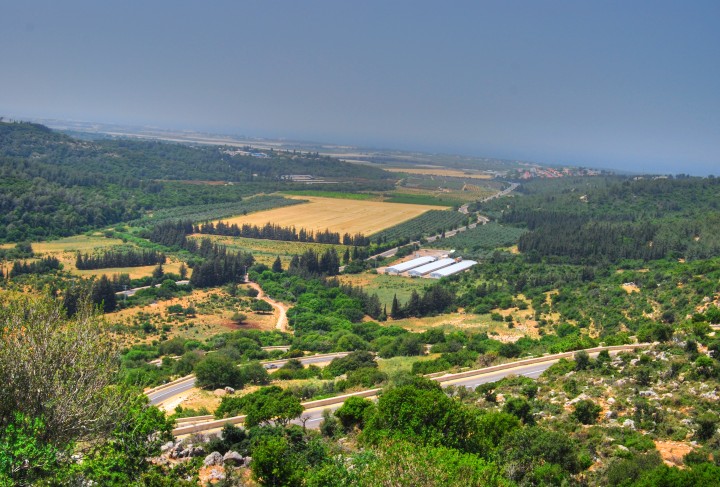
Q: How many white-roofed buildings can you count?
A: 3